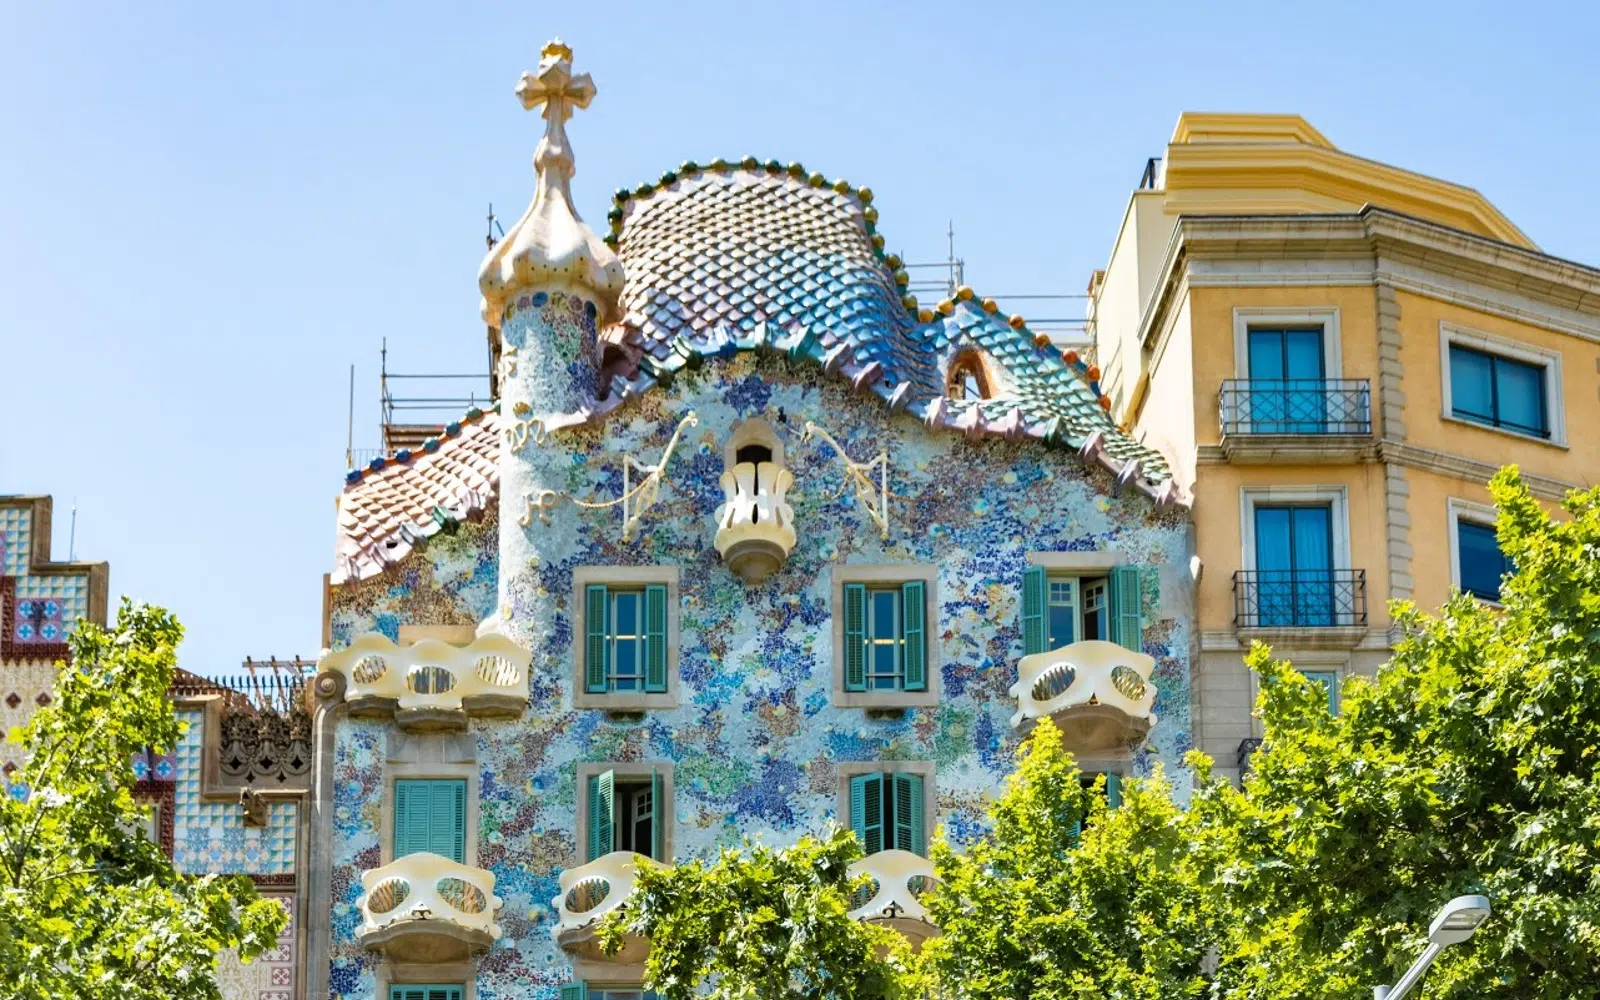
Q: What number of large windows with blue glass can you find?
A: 4